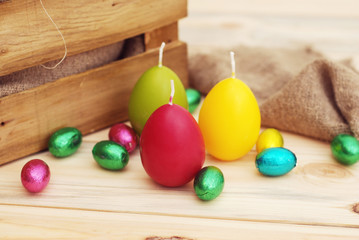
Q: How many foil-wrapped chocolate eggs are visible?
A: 9